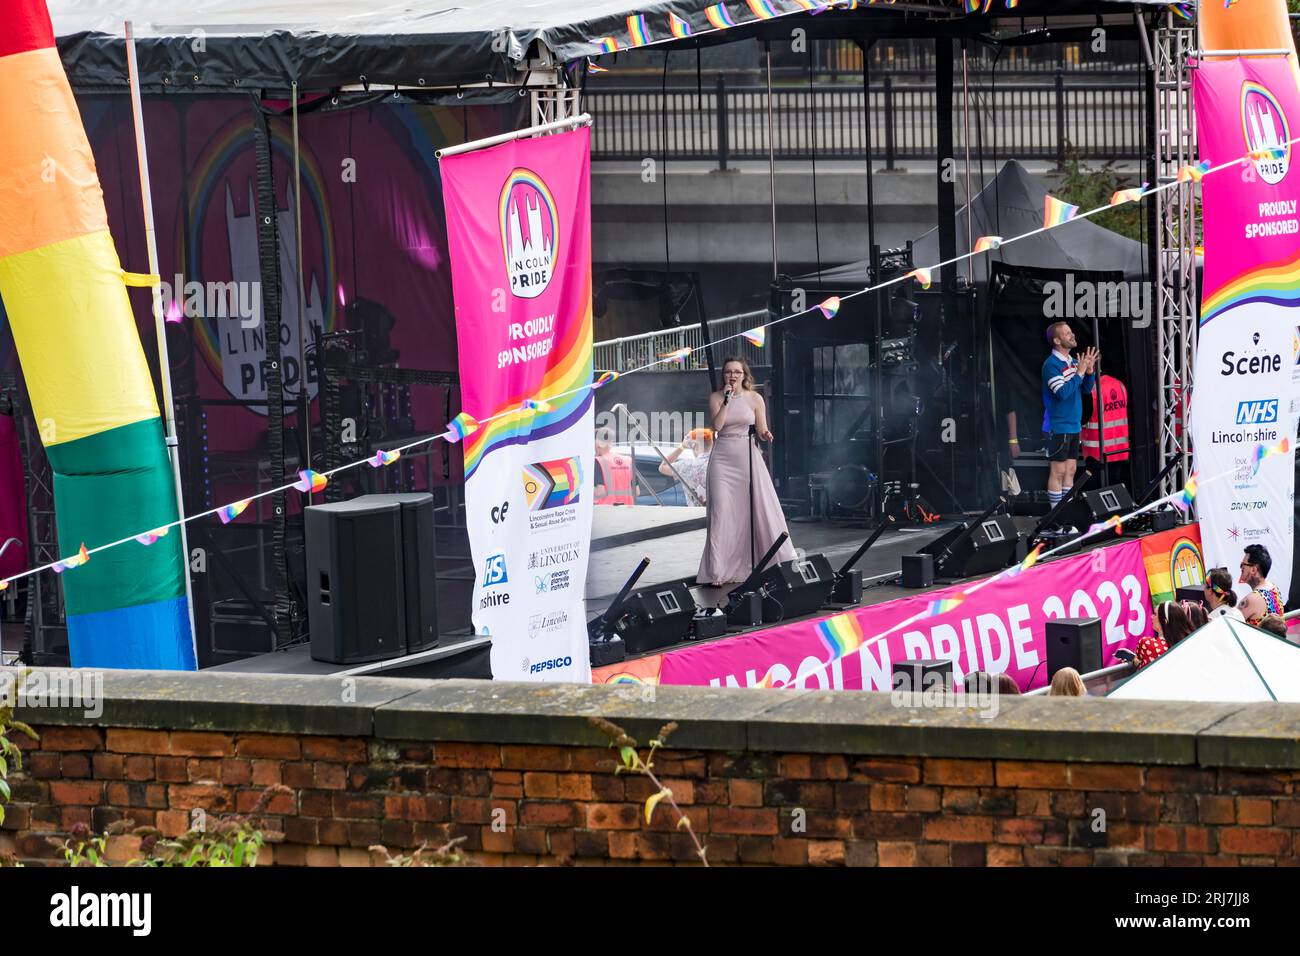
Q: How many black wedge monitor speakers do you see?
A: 4